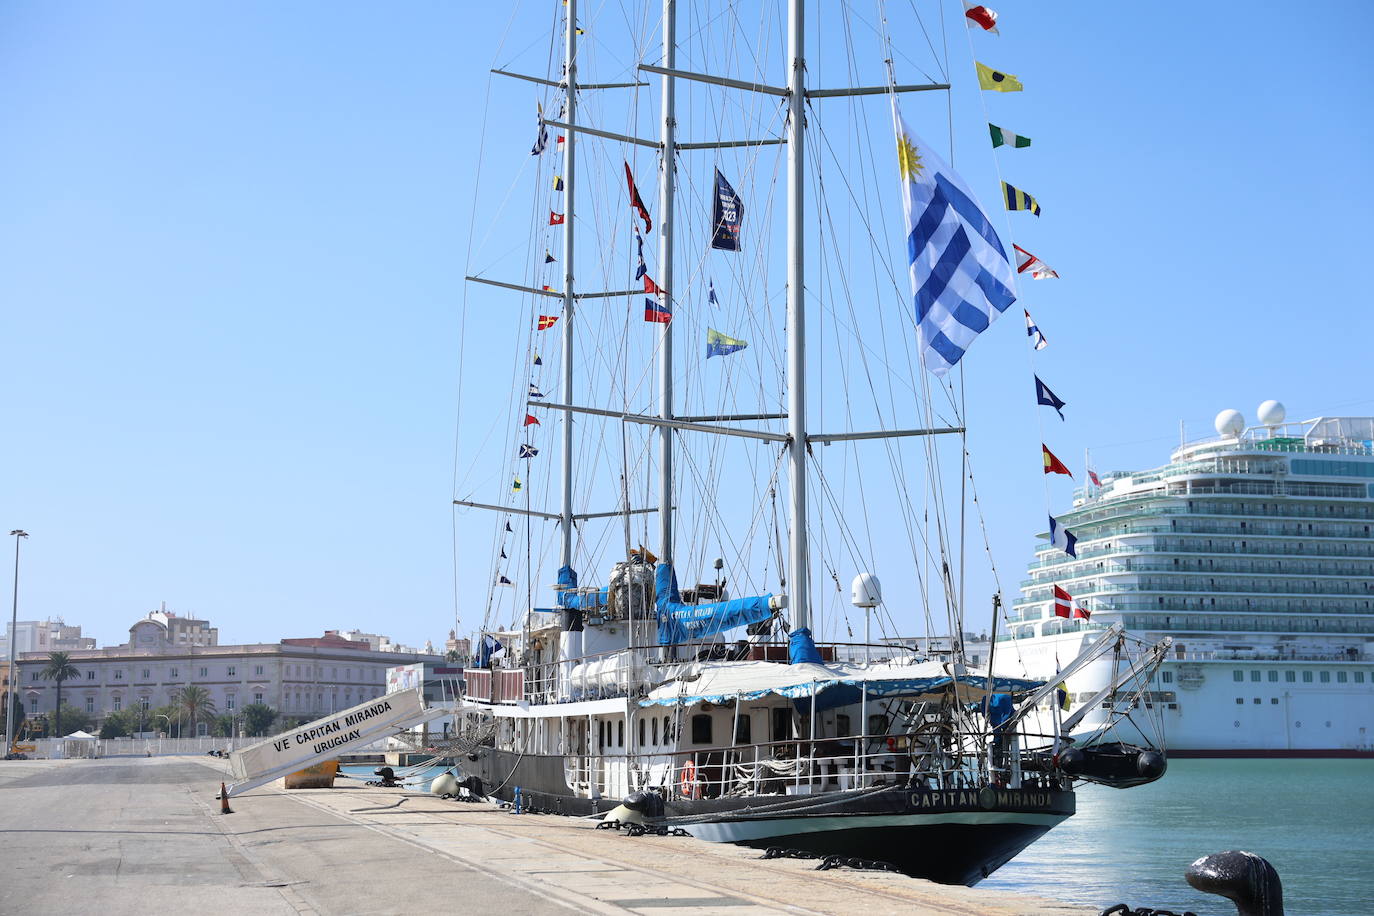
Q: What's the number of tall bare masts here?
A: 3